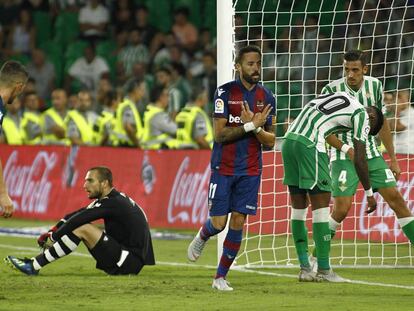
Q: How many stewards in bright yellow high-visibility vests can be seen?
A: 8